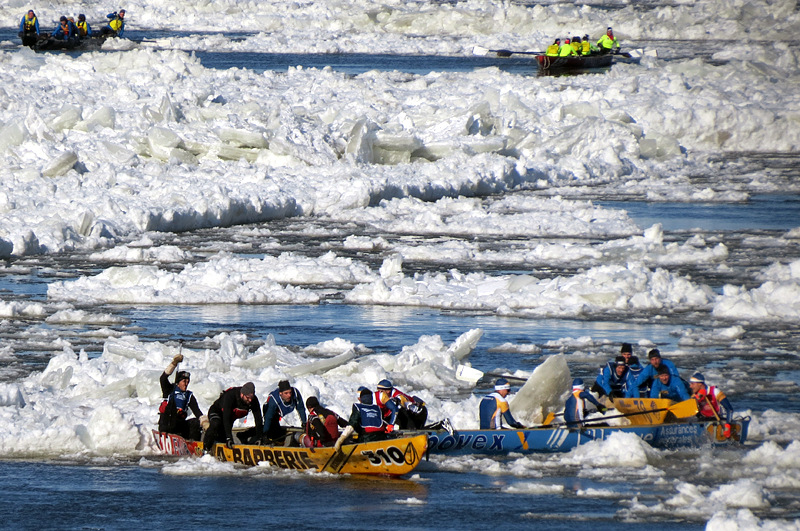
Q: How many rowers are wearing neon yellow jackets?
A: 5